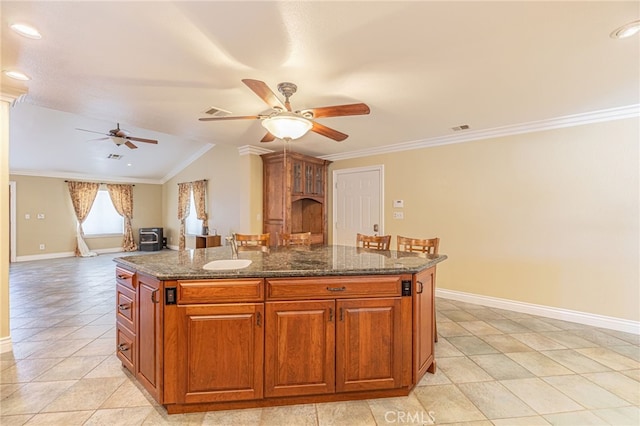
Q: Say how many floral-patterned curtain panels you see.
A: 4